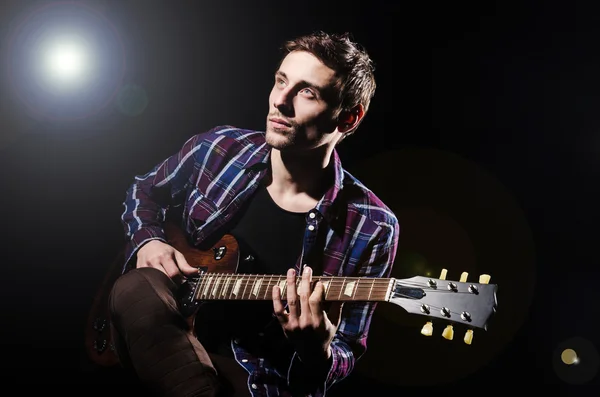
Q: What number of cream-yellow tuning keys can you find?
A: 6